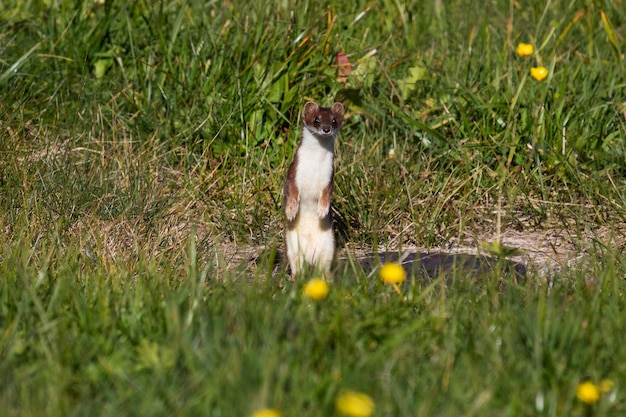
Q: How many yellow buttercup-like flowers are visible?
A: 8